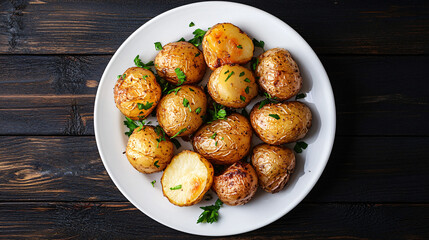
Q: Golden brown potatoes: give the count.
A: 12